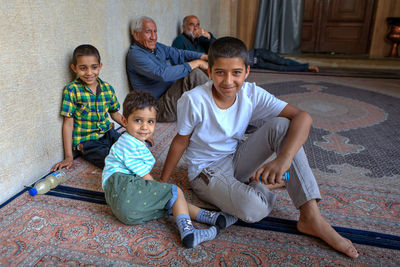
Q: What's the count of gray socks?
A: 2